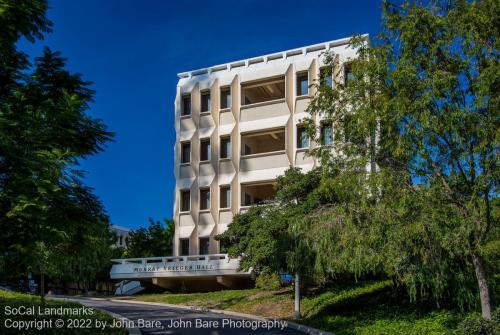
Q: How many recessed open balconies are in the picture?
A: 3